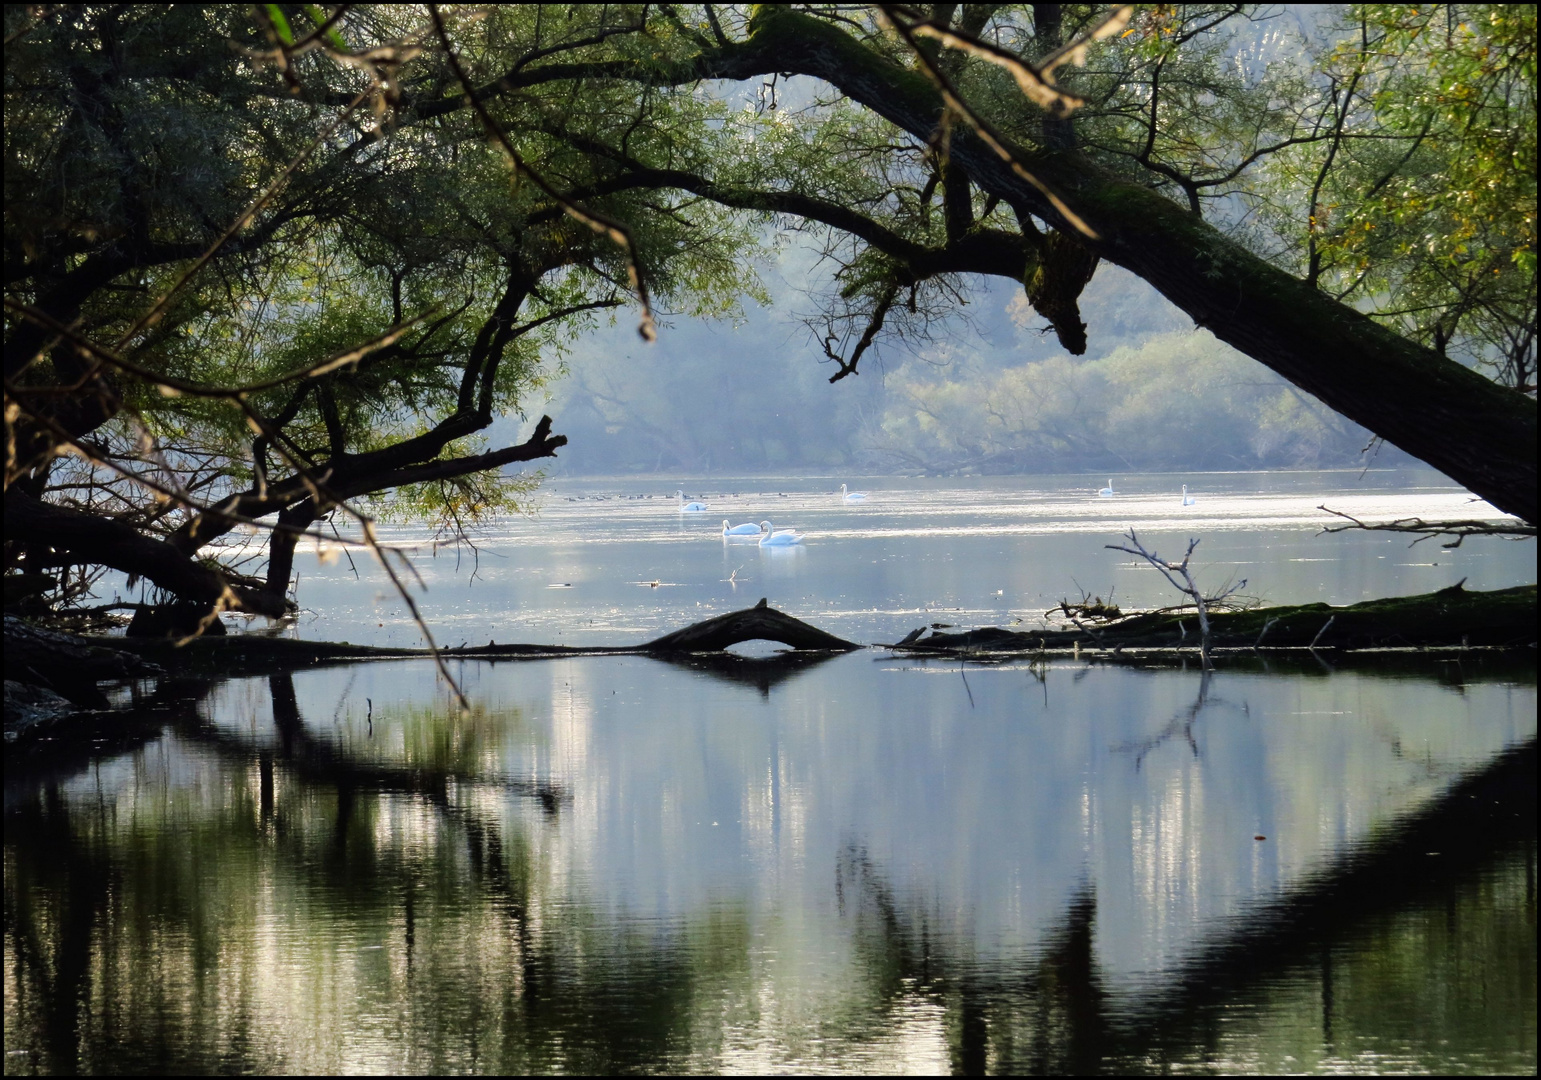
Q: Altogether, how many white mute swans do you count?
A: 6